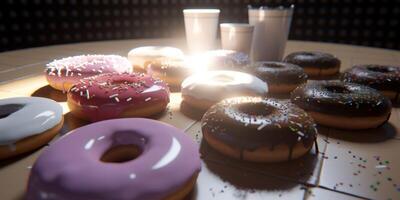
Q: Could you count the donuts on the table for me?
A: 13